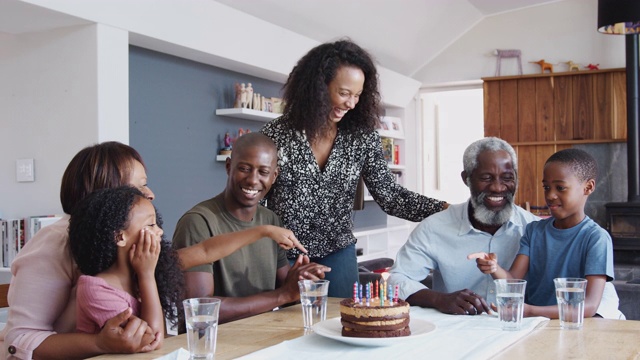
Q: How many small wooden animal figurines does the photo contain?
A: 4